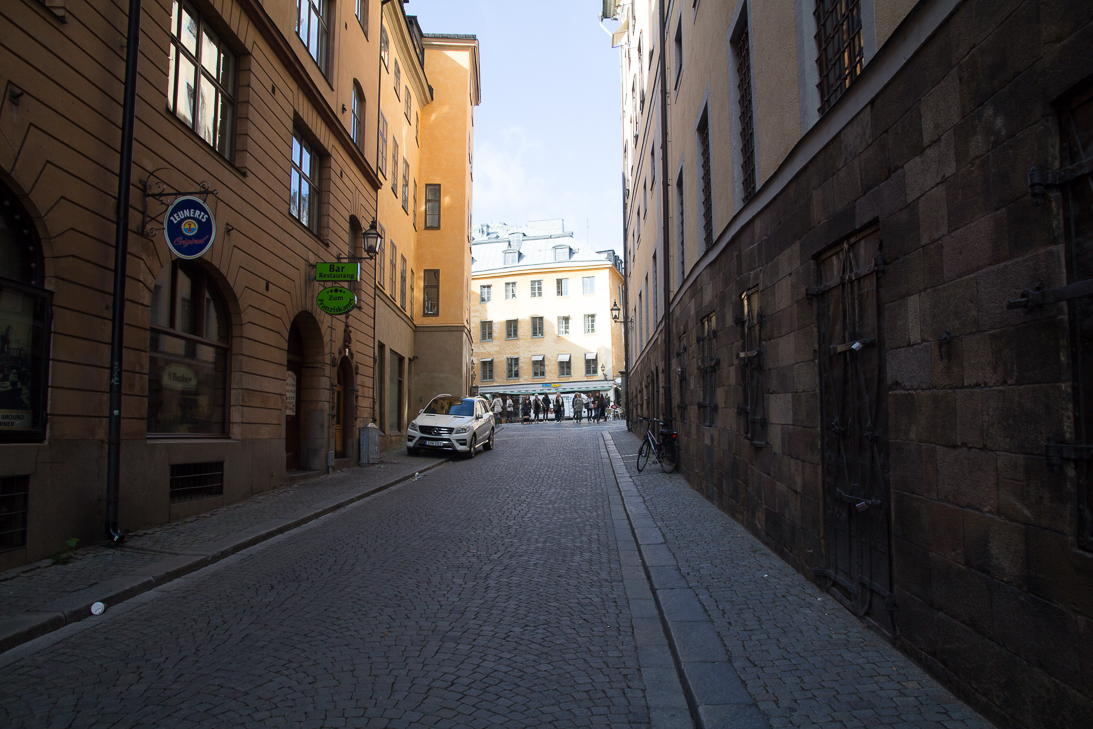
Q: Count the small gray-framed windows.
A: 15